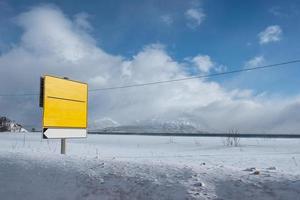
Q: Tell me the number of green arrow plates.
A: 0